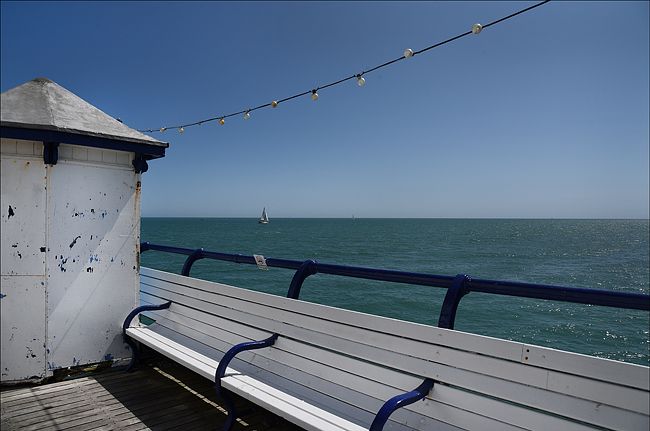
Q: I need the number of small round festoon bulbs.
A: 9